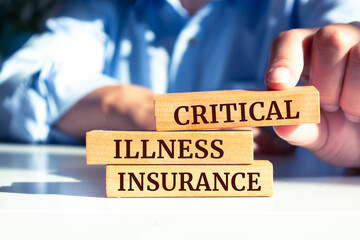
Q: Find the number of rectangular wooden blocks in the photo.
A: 3